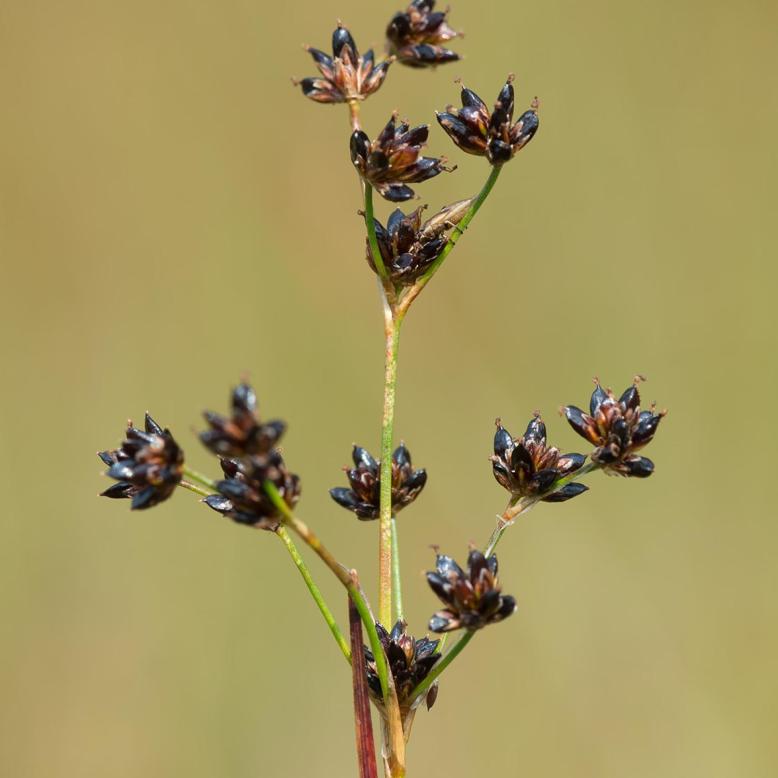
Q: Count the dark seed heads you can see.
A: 13